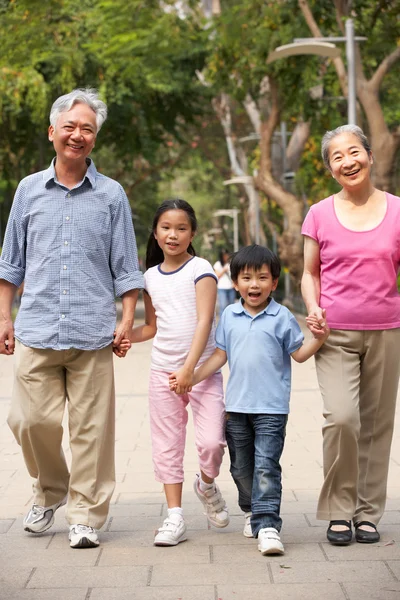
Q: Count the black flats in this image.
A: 2